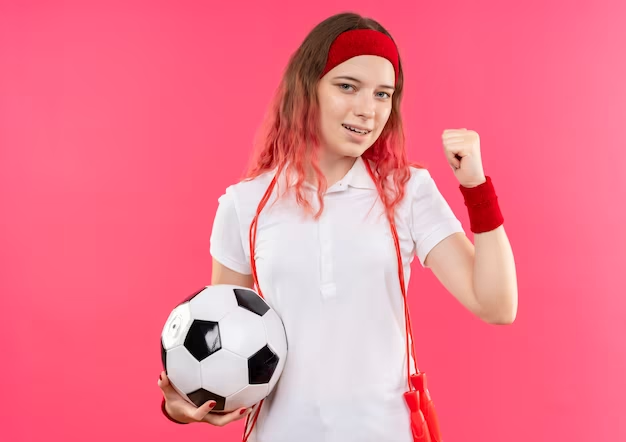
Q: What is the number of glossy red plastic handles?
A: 2